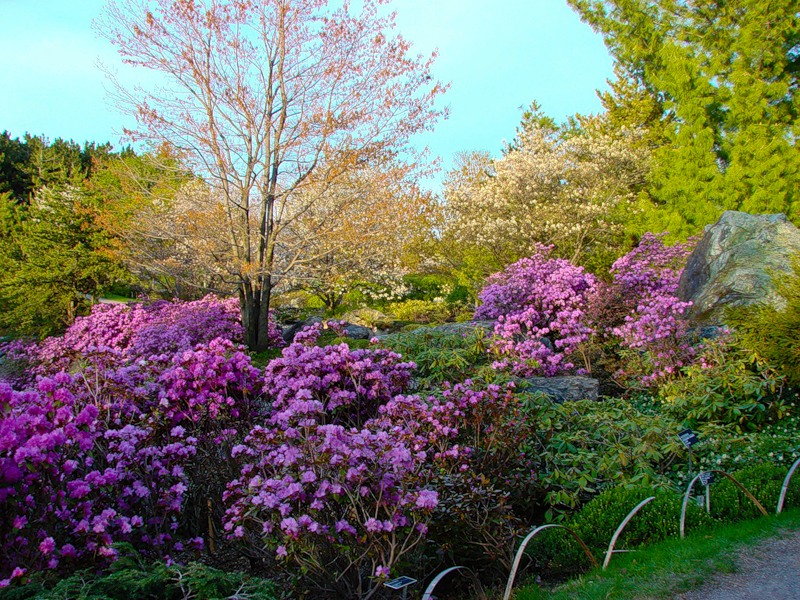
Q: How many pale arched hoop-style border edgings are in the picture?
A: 5